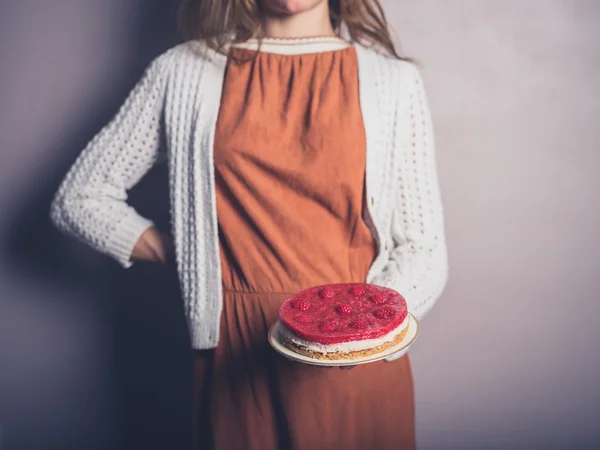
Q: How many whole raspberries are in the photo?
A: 9